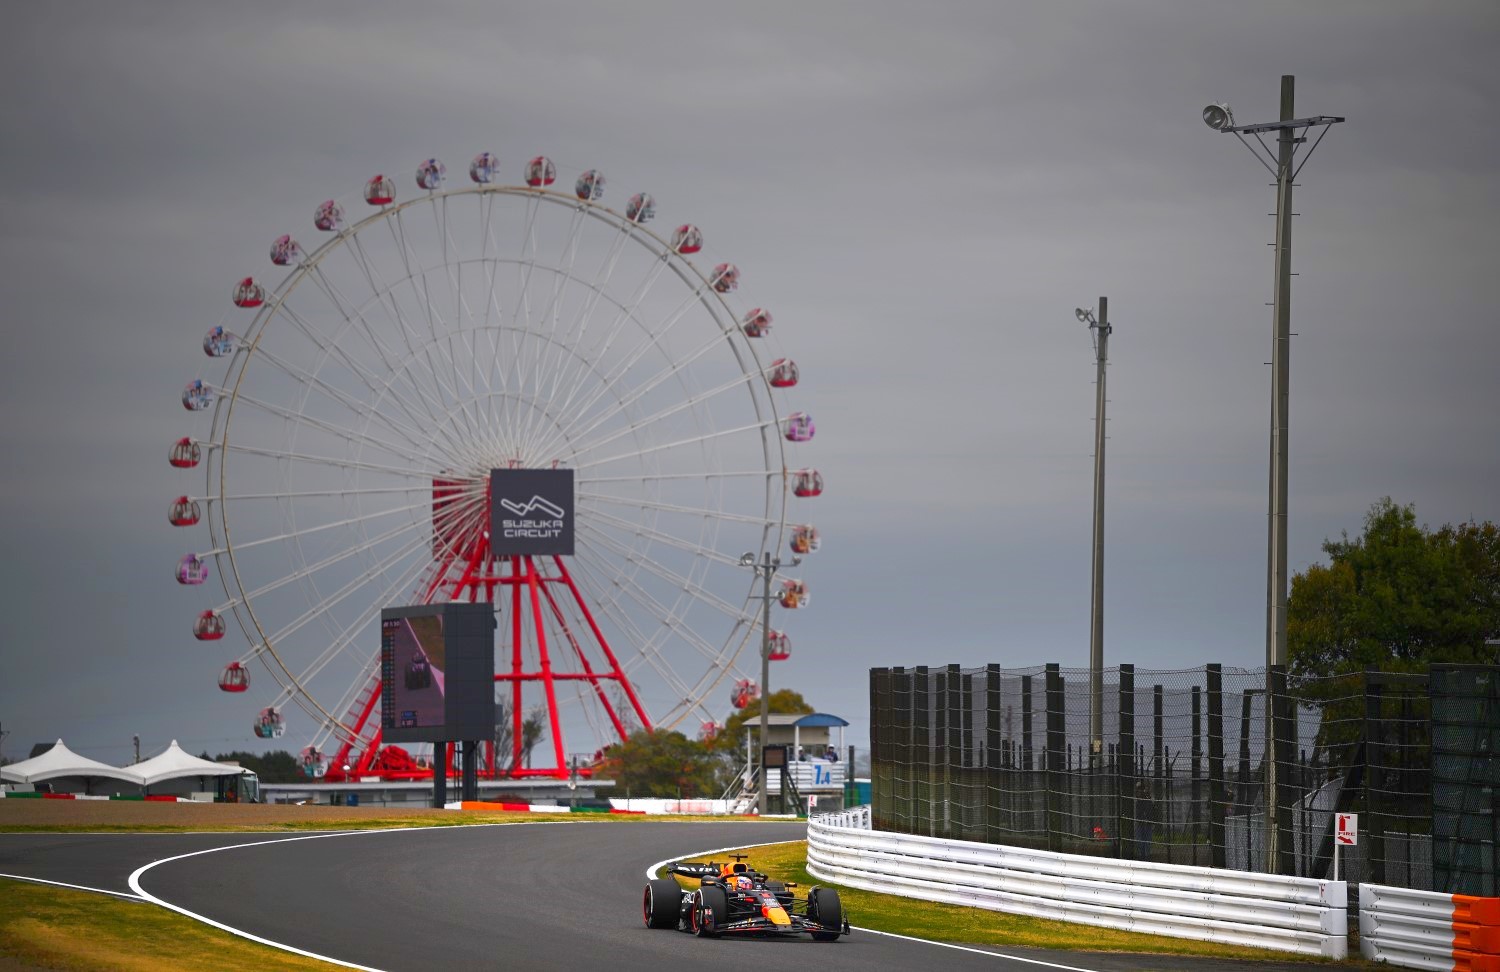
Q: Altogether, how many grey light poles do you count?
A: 3